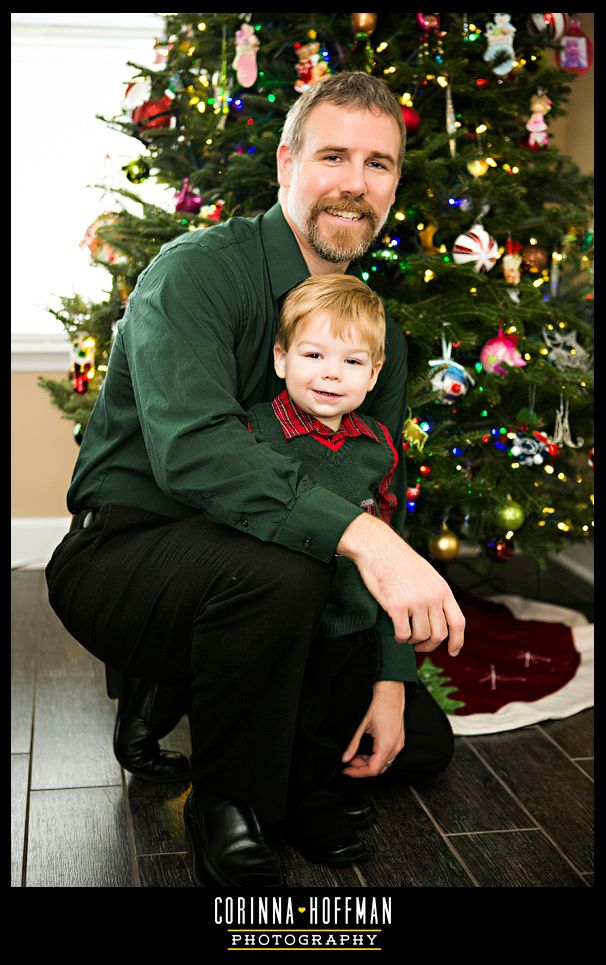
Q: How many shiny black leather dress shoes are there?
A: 4